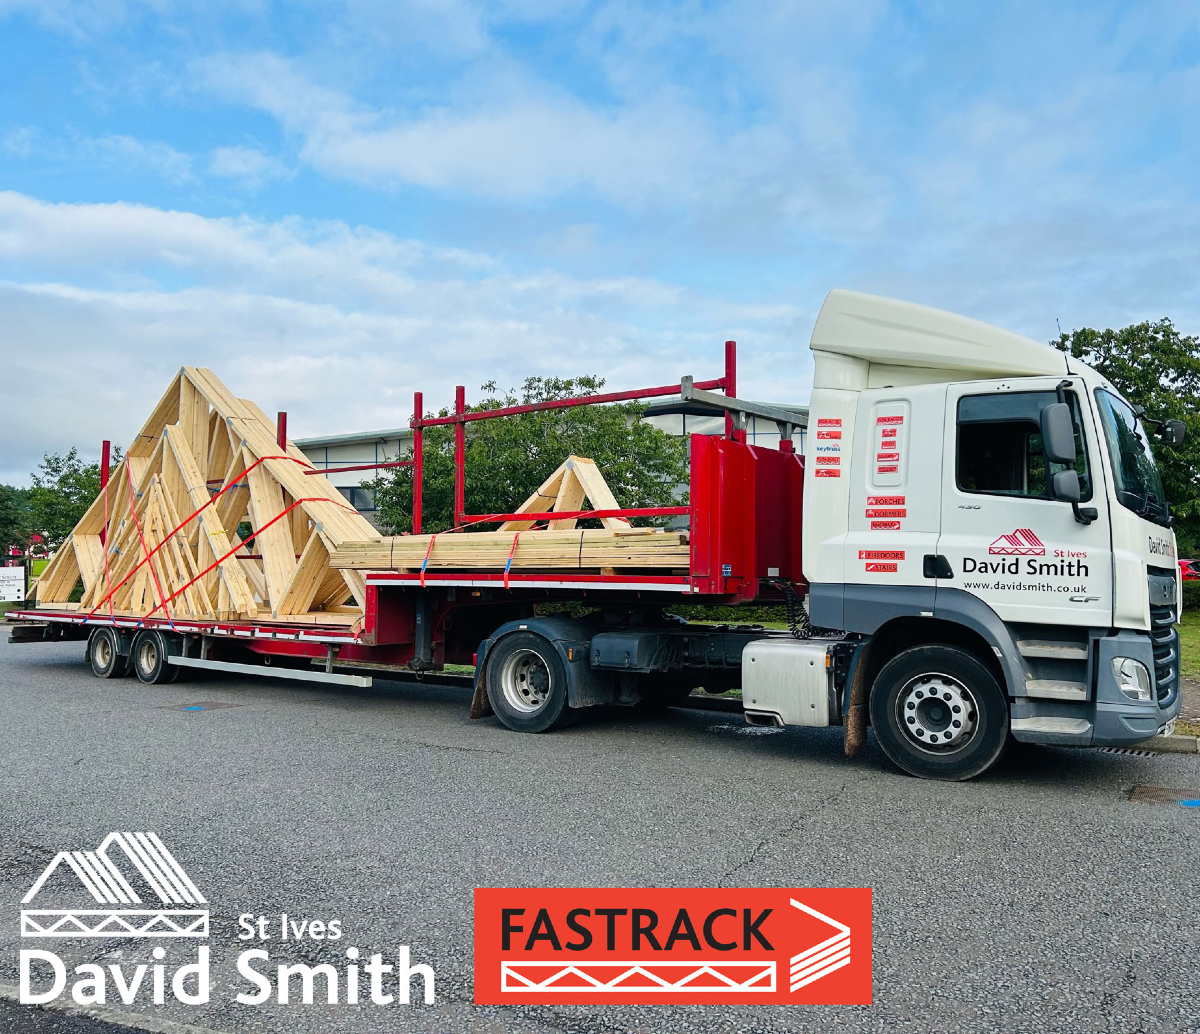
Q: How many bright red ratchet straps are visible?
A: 6